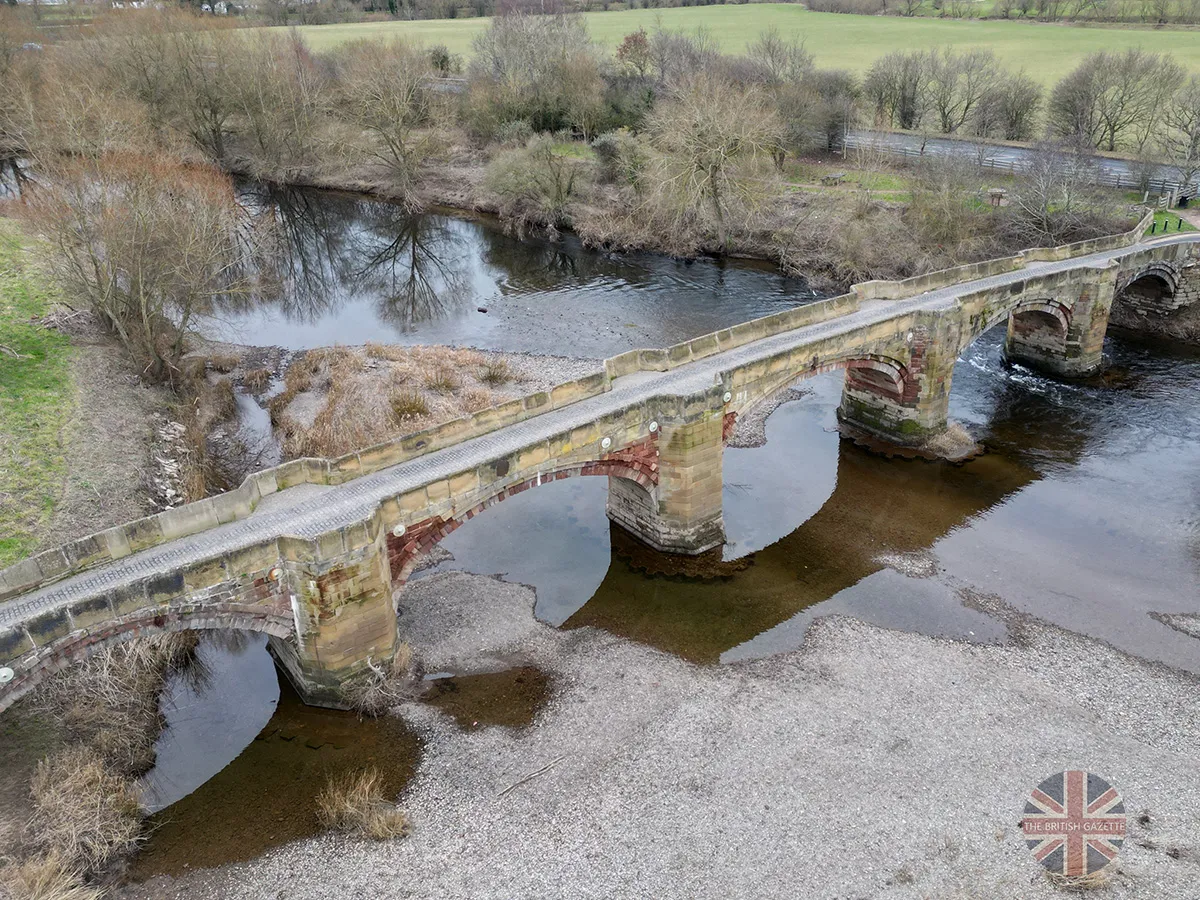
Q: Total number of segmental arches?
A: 5